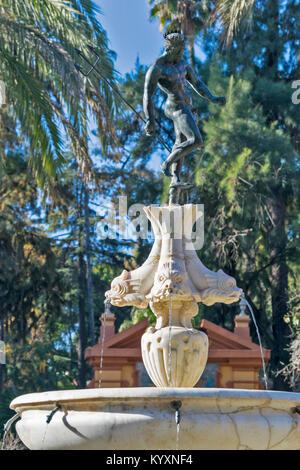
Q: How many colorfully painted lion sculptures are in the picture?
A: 0